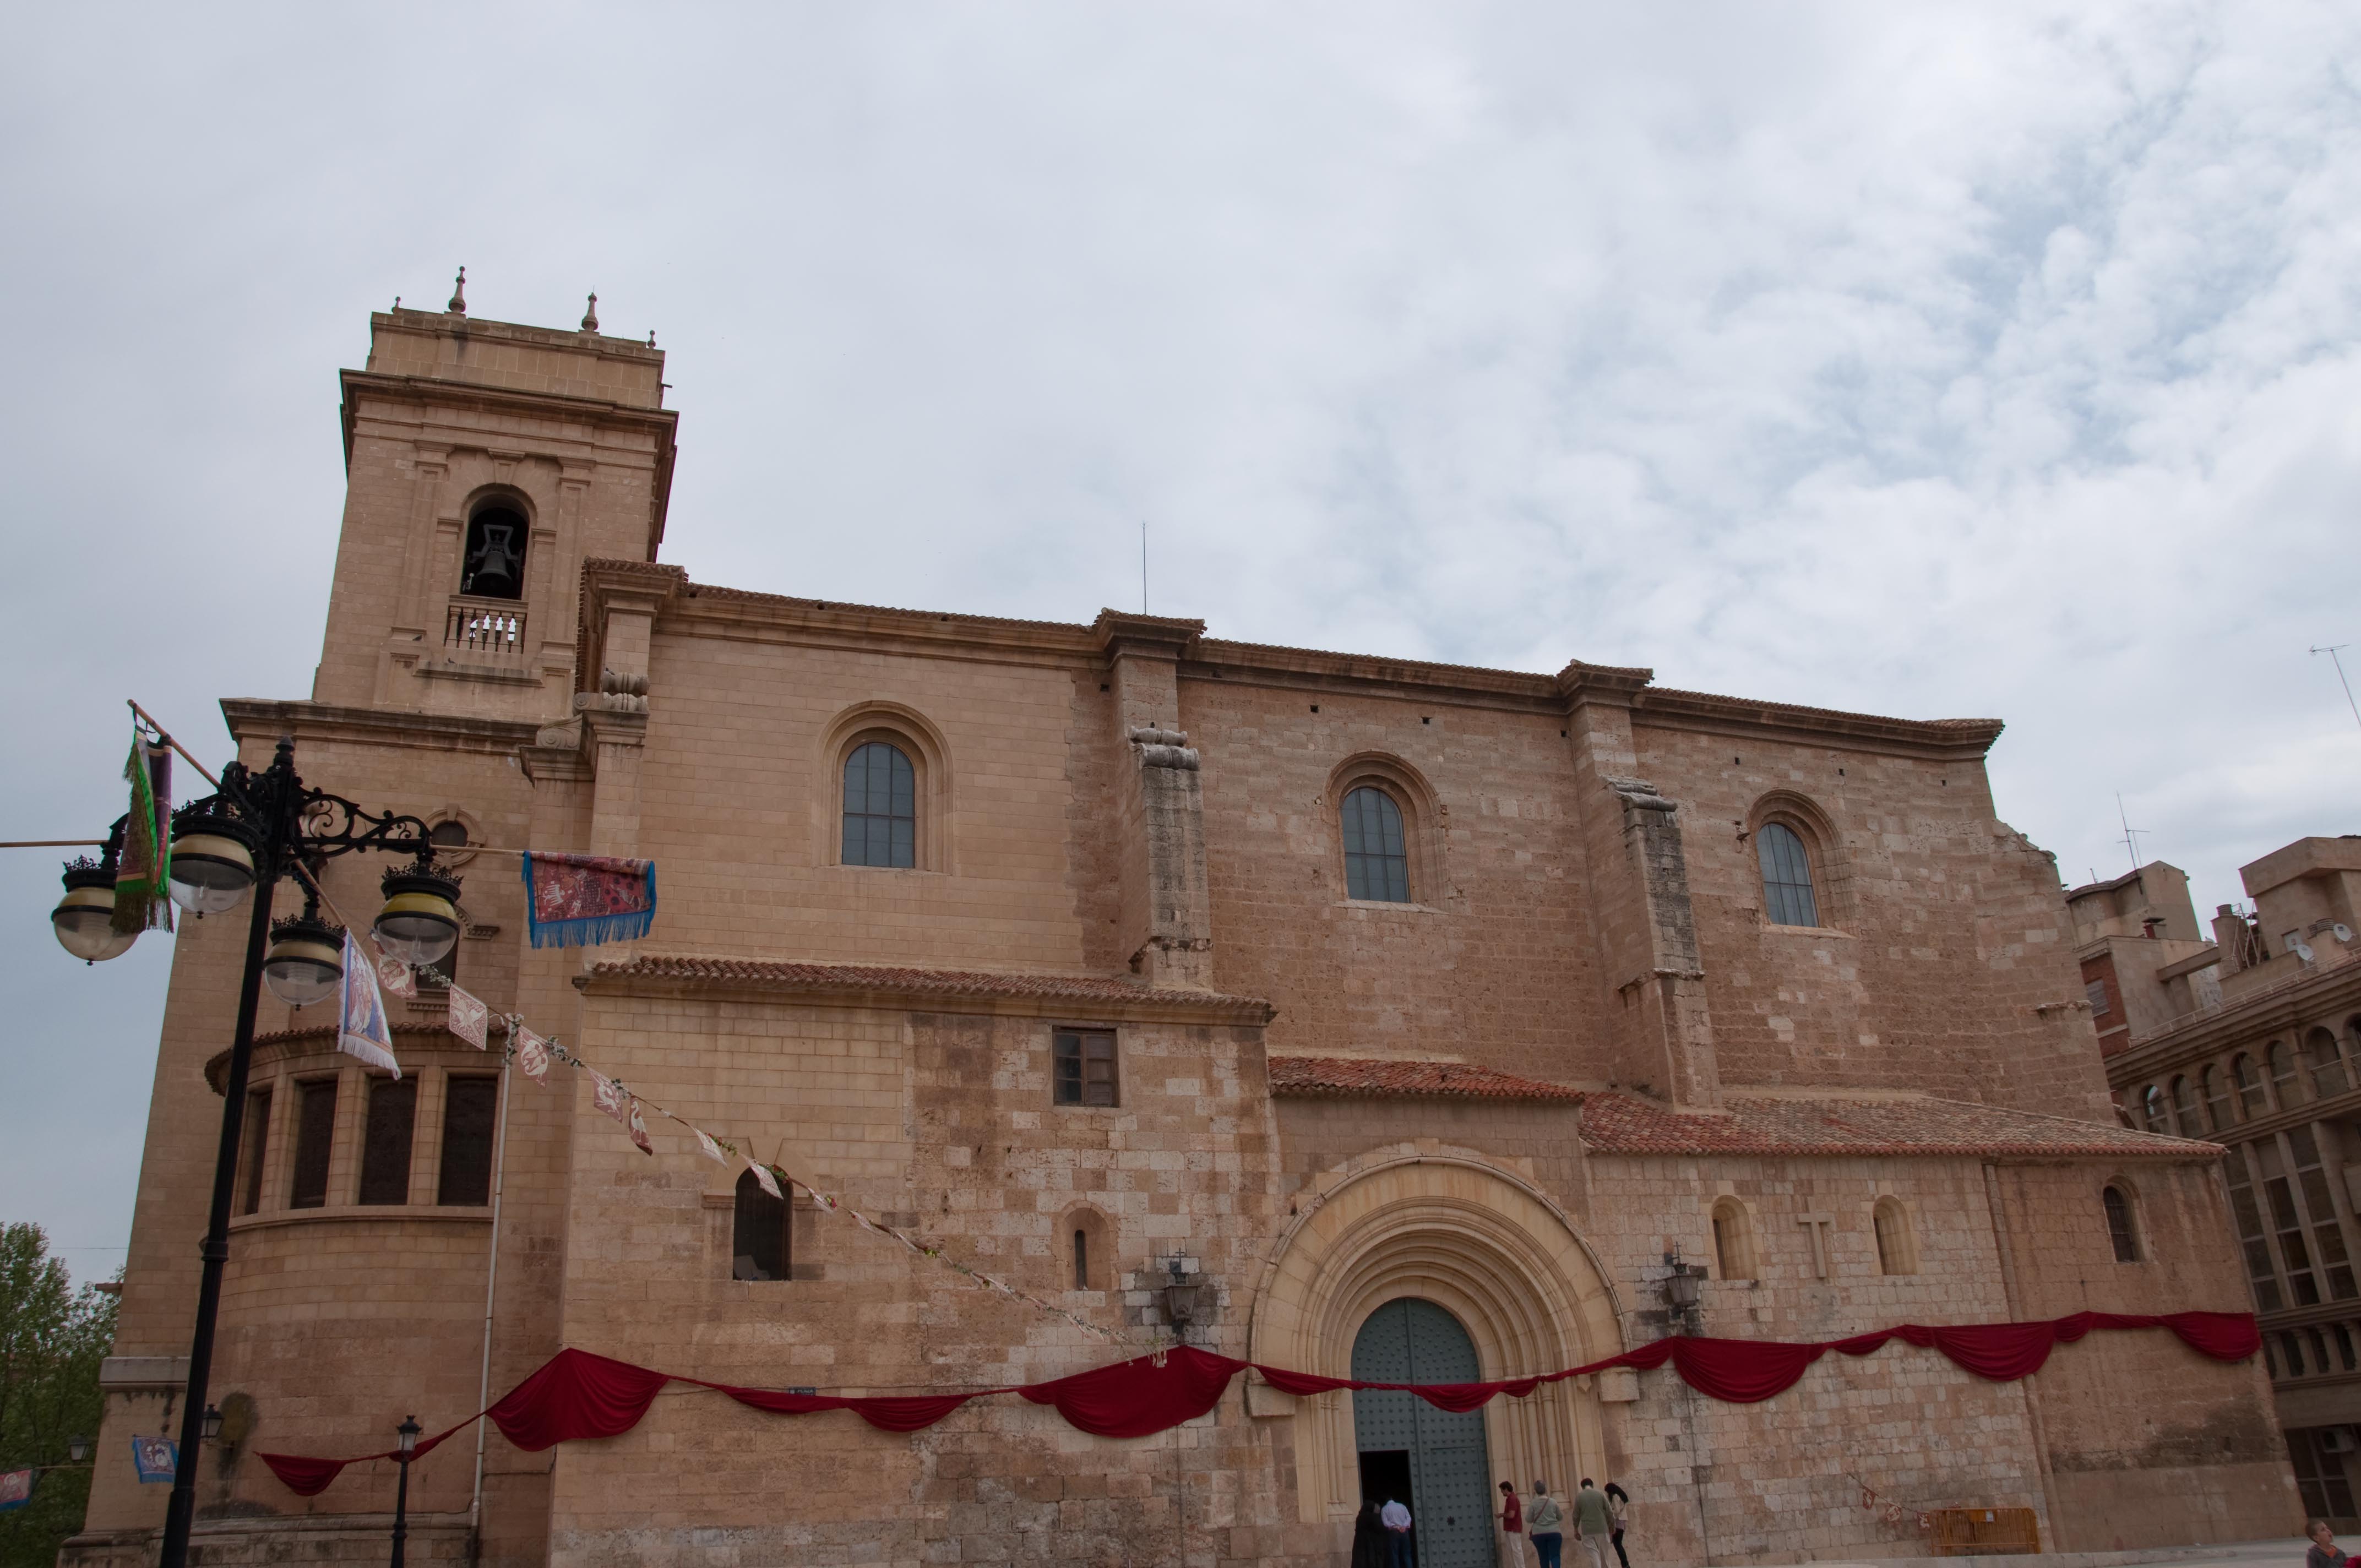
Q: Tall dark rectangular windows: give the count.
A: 4